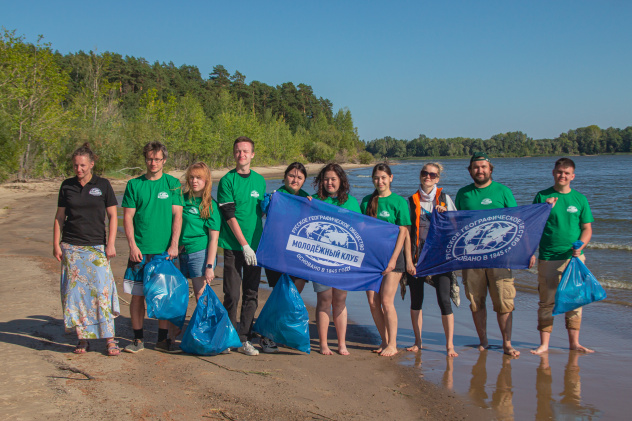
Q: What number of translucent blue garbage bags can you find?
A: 4